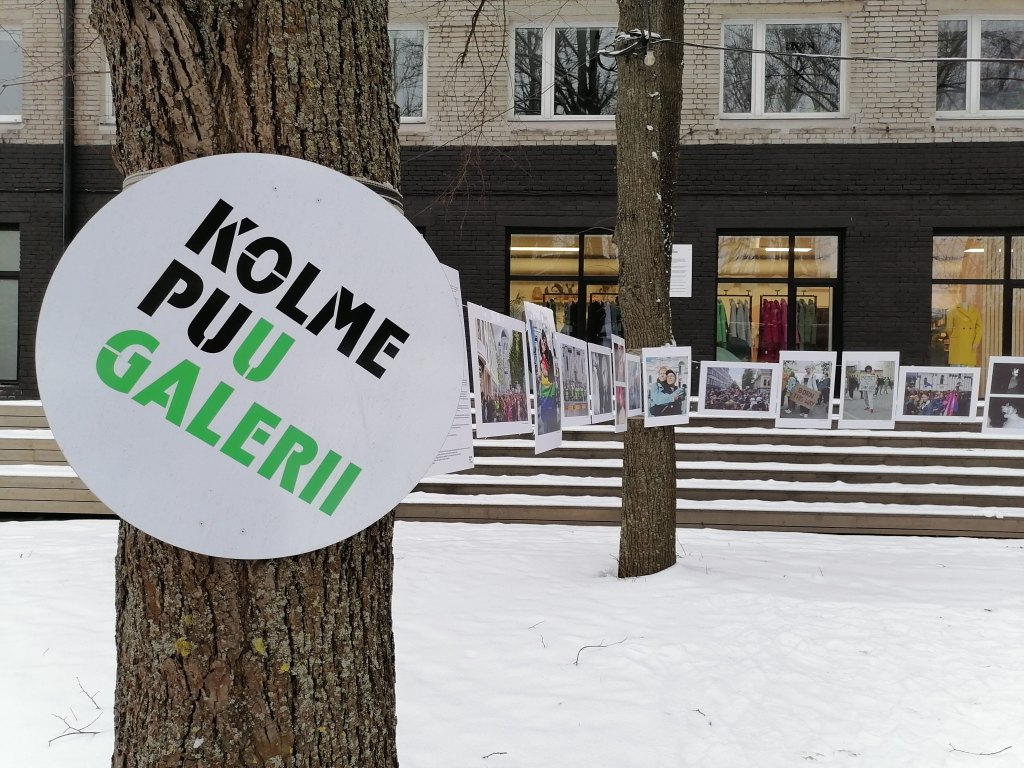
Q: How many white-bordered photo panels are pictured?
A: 12